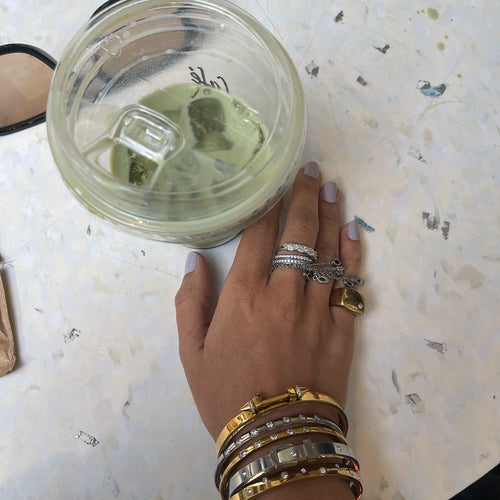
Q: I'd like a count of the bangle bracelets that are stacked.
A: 5